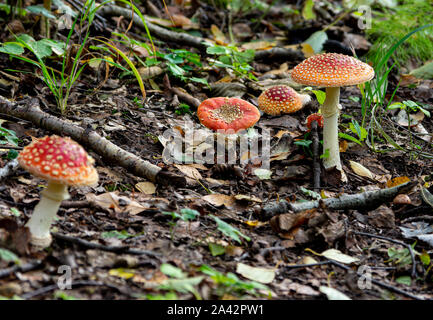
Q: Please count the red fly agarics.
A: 5